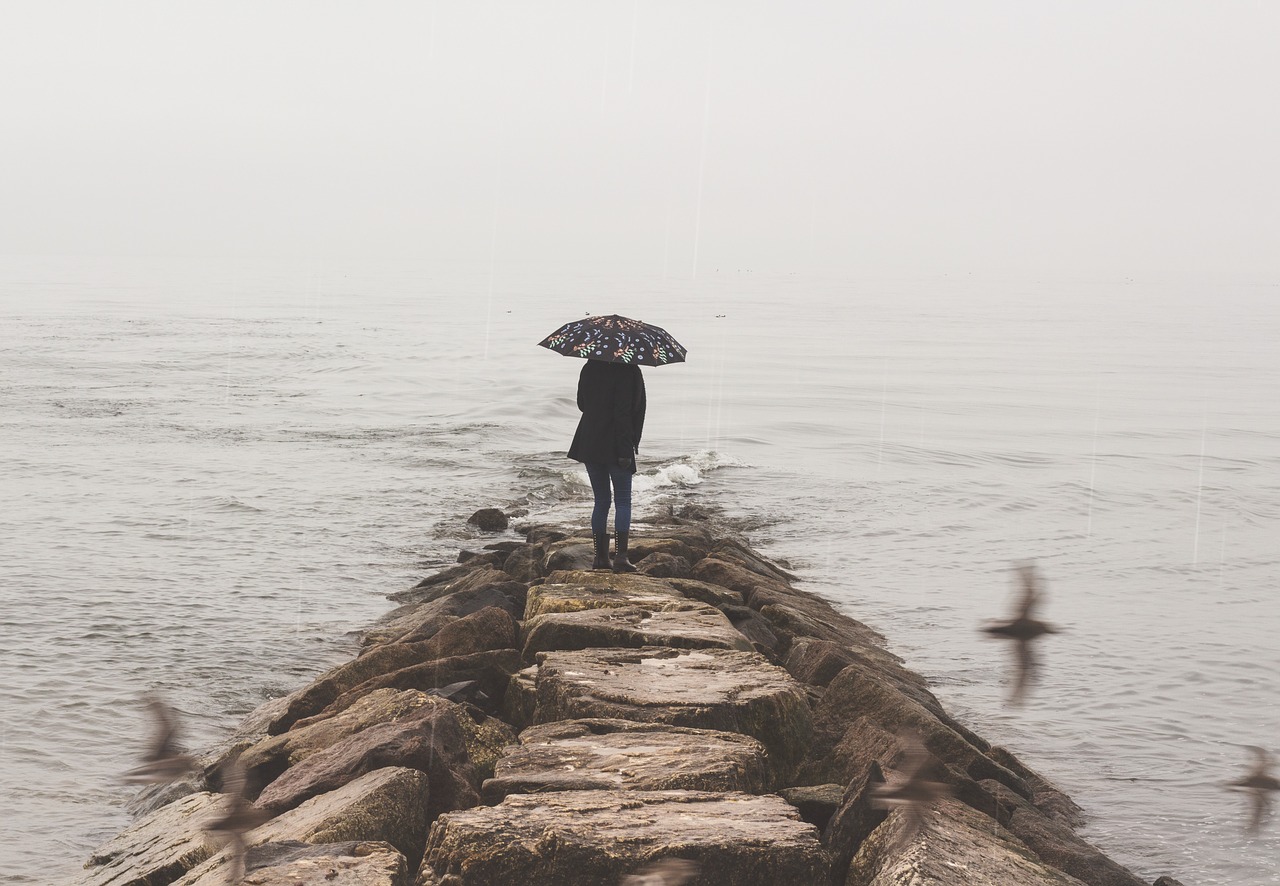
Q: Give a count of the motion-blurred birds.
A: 6